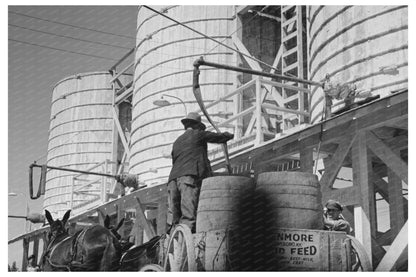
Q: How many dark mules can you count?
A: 2